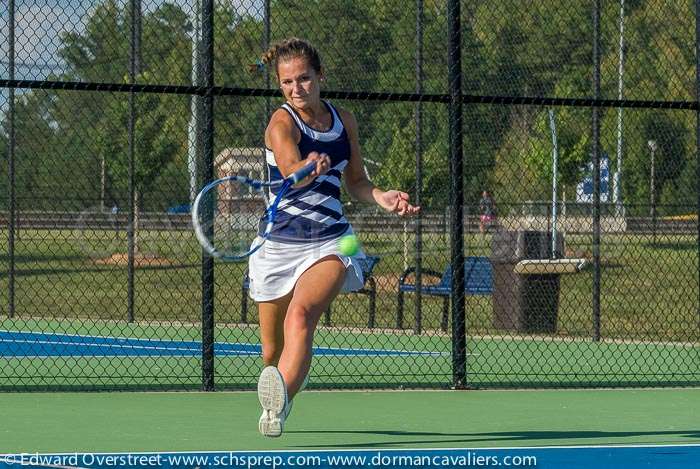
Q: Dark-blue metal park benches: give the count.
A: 2